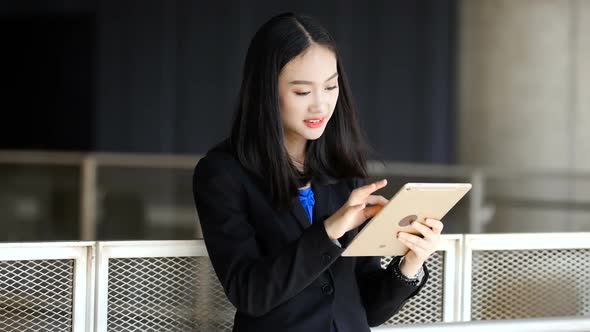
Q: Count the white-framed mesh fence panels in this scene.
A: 3